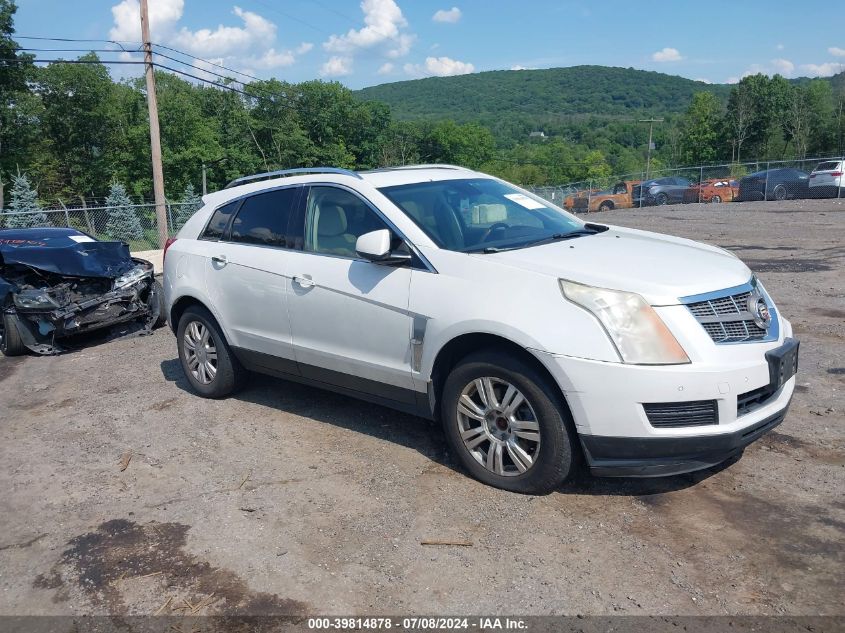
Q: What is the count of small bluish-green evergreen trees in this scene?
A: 3